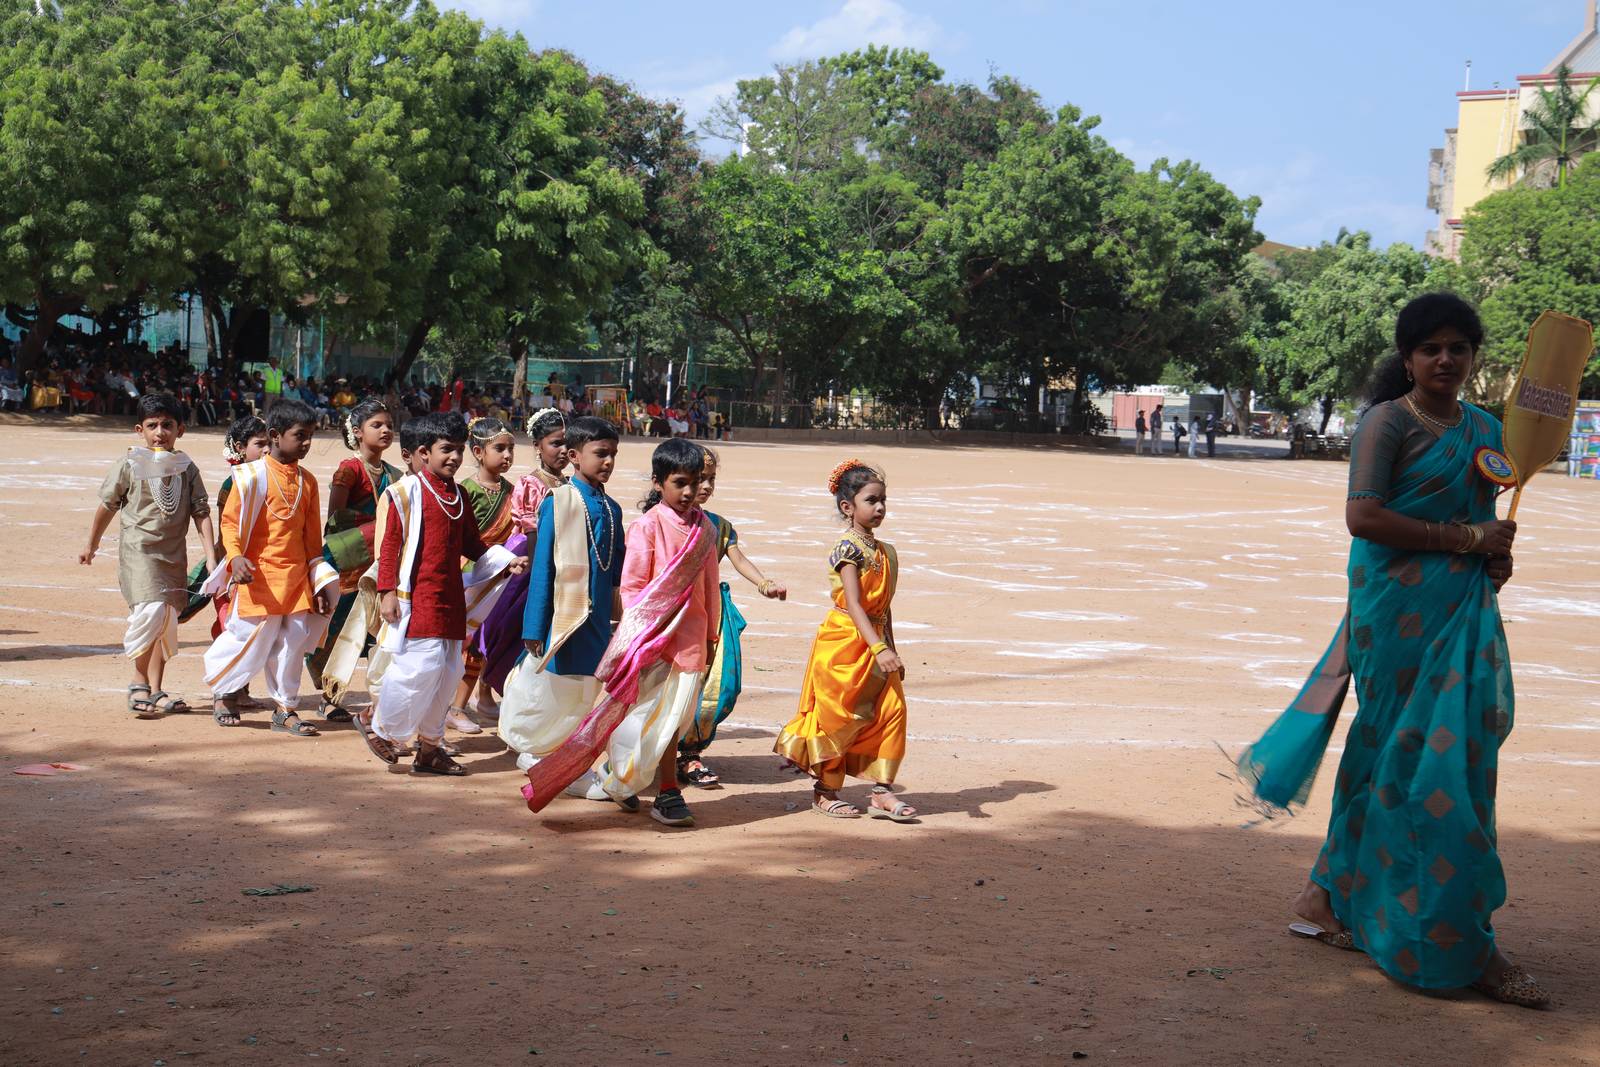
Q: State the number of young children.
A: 12